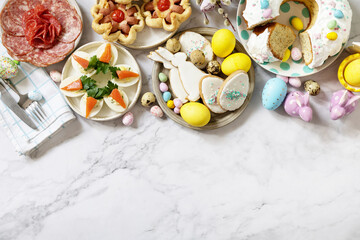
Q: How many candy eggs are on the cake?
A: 5